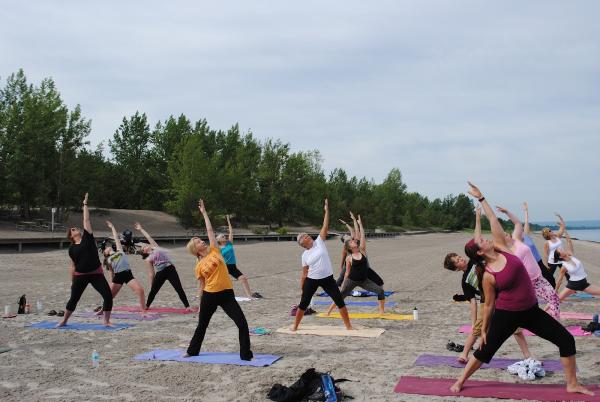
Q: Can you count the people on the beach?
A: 15